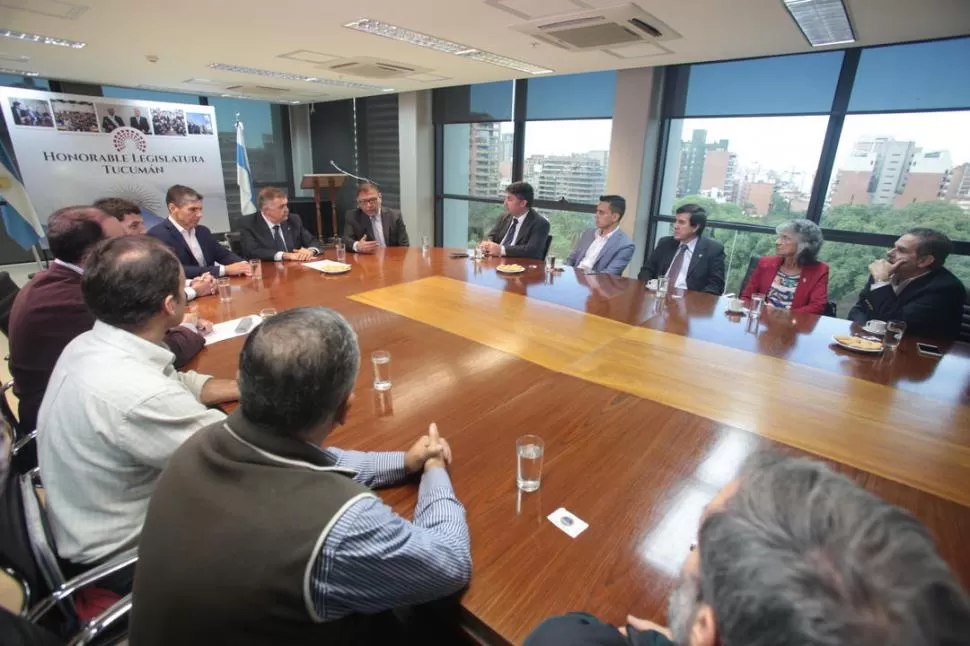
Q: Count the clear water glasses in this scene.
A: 12